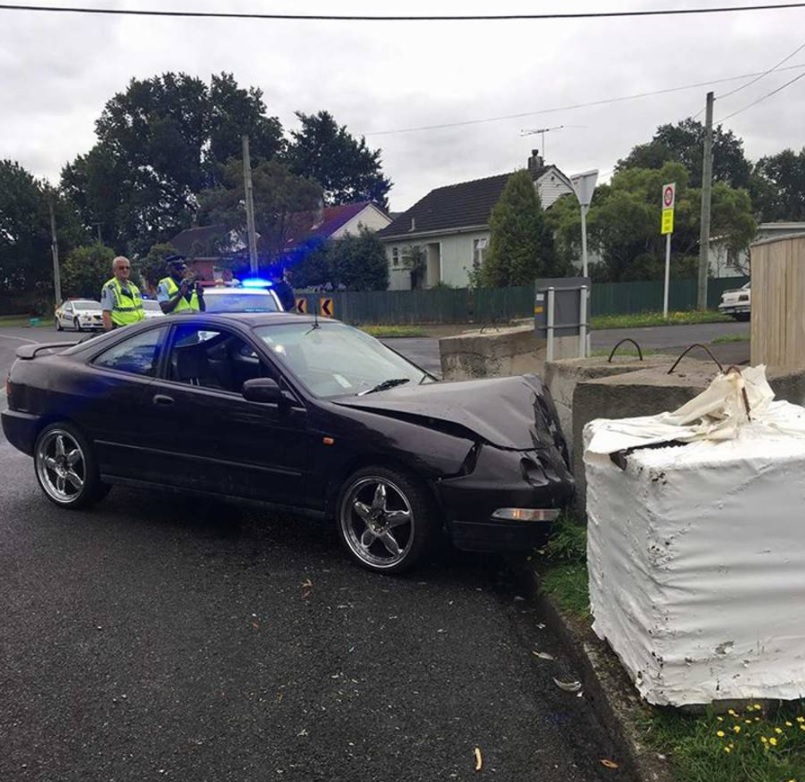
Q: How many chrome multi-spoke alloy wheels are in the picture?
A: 2